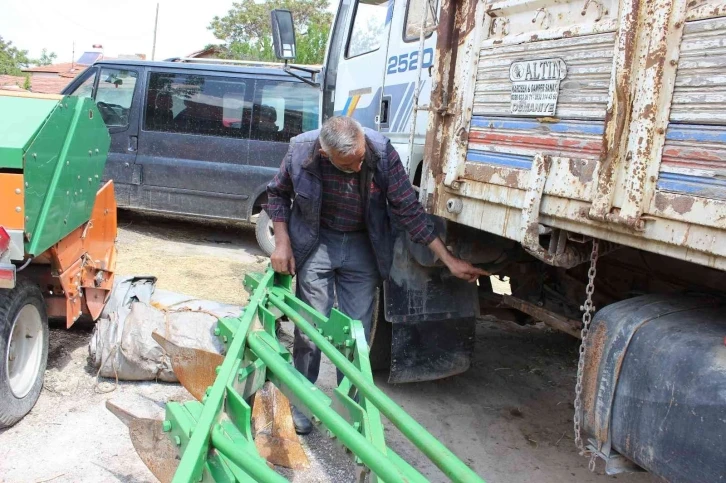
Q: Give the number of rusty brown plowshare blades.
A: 3